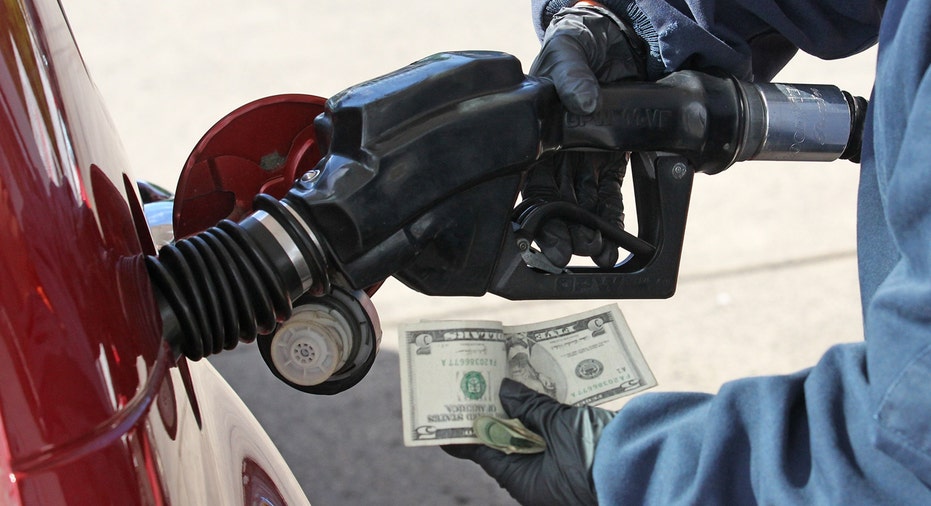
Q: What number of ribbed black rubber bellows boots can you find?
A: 1